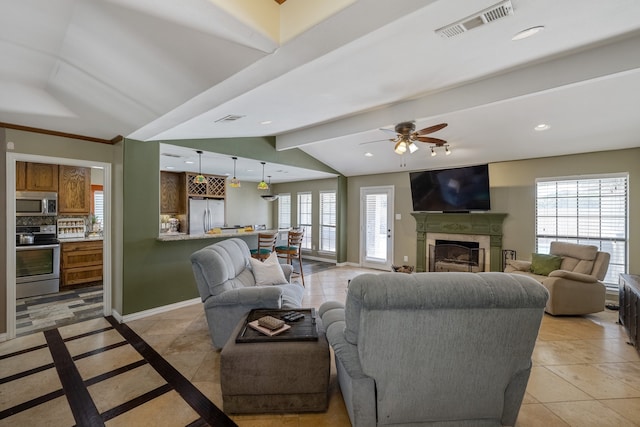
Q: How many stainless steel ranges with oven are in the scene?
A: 1